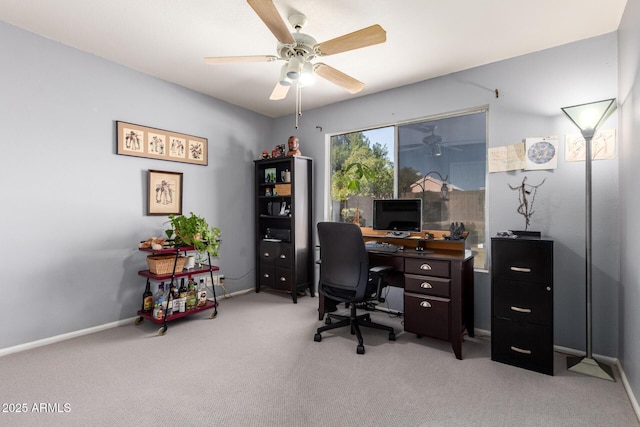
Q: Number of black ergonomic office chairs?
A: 1